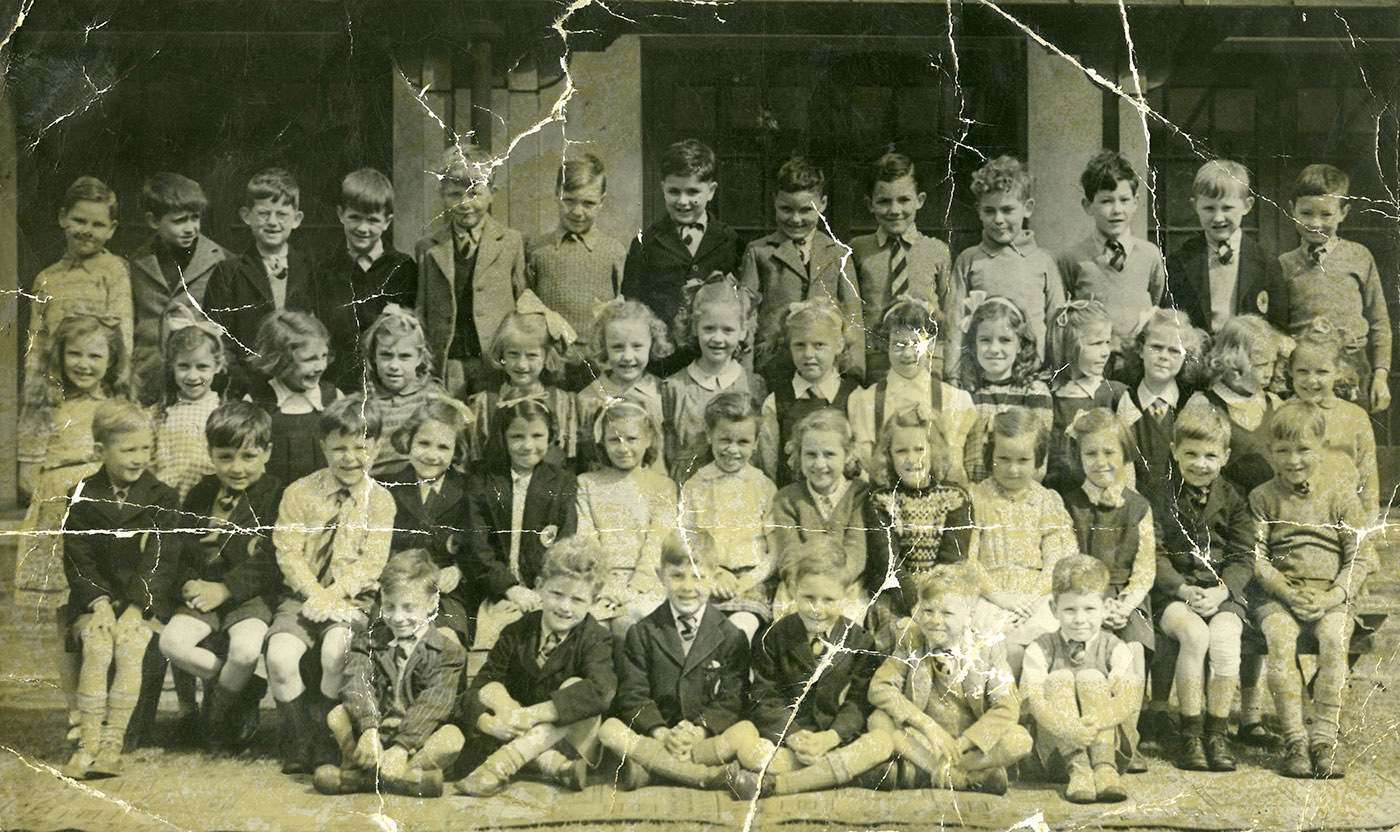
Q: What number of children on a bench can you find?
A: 13